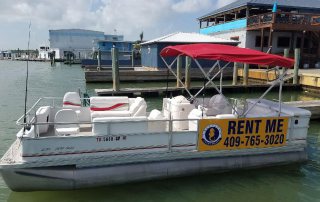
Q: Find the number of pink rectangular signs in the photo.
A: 0